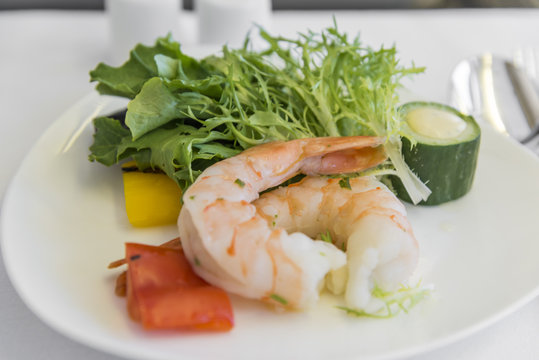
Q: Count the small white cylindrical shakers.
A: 2